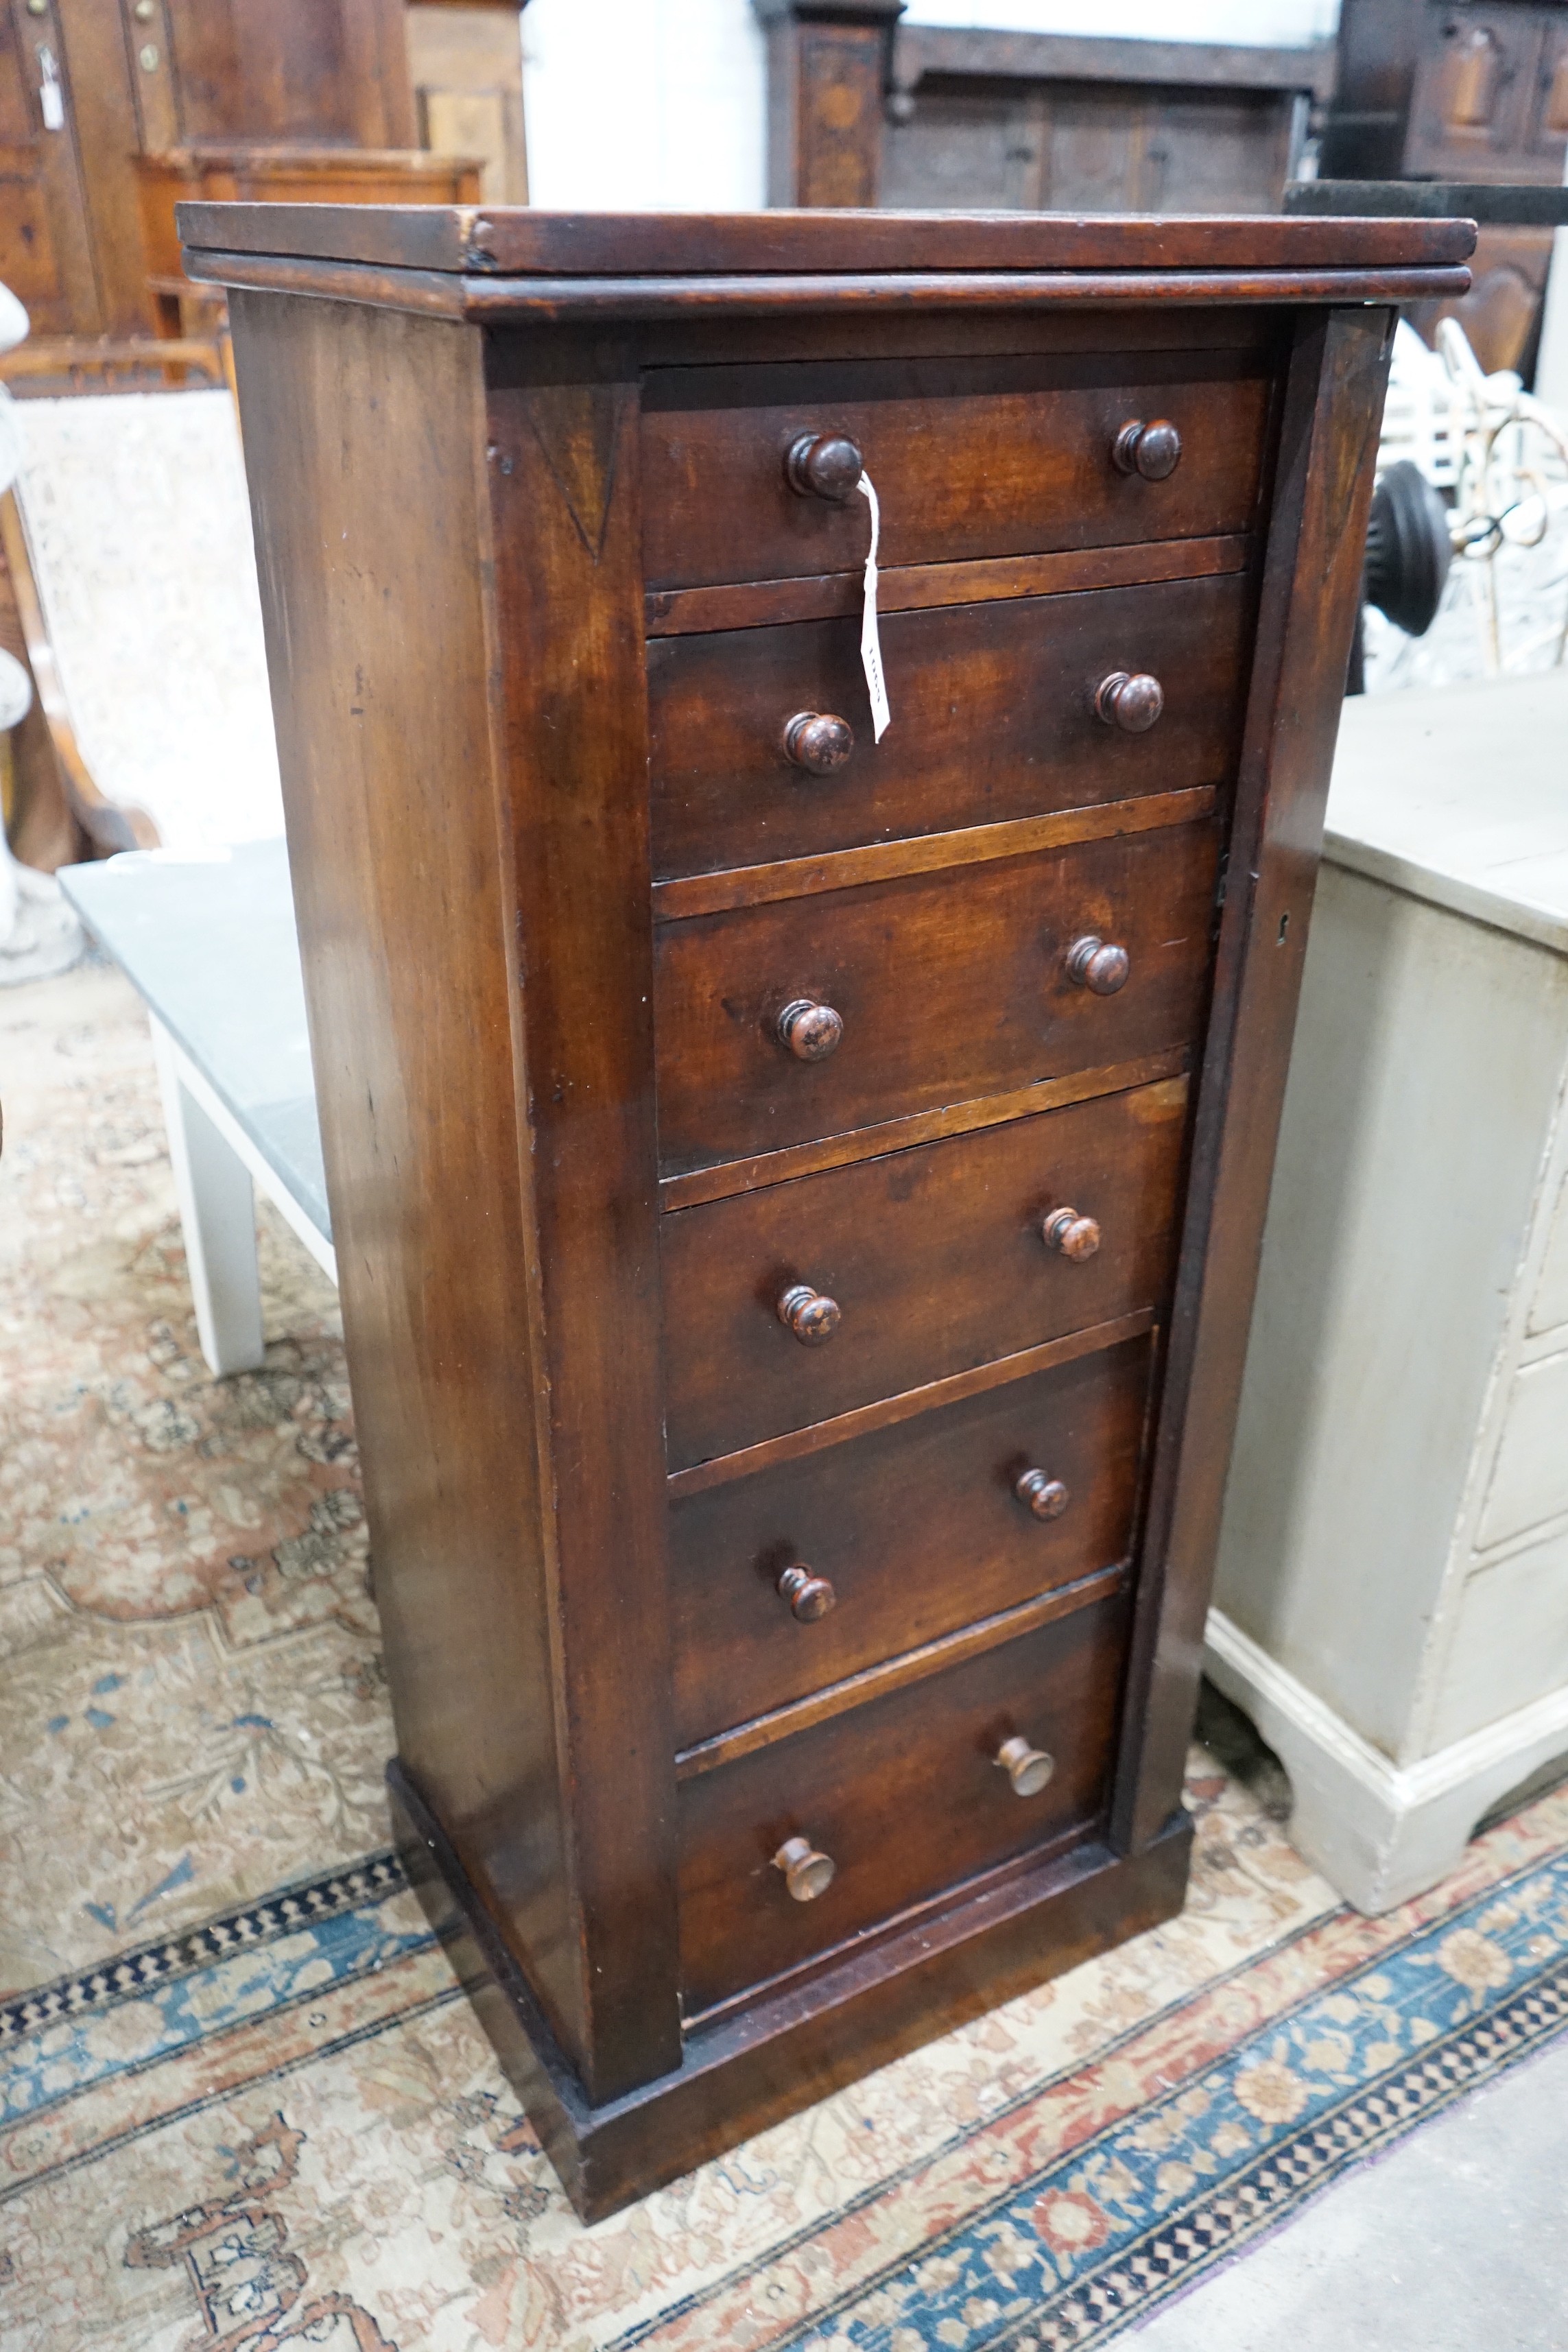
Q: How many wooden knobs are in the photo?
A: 12